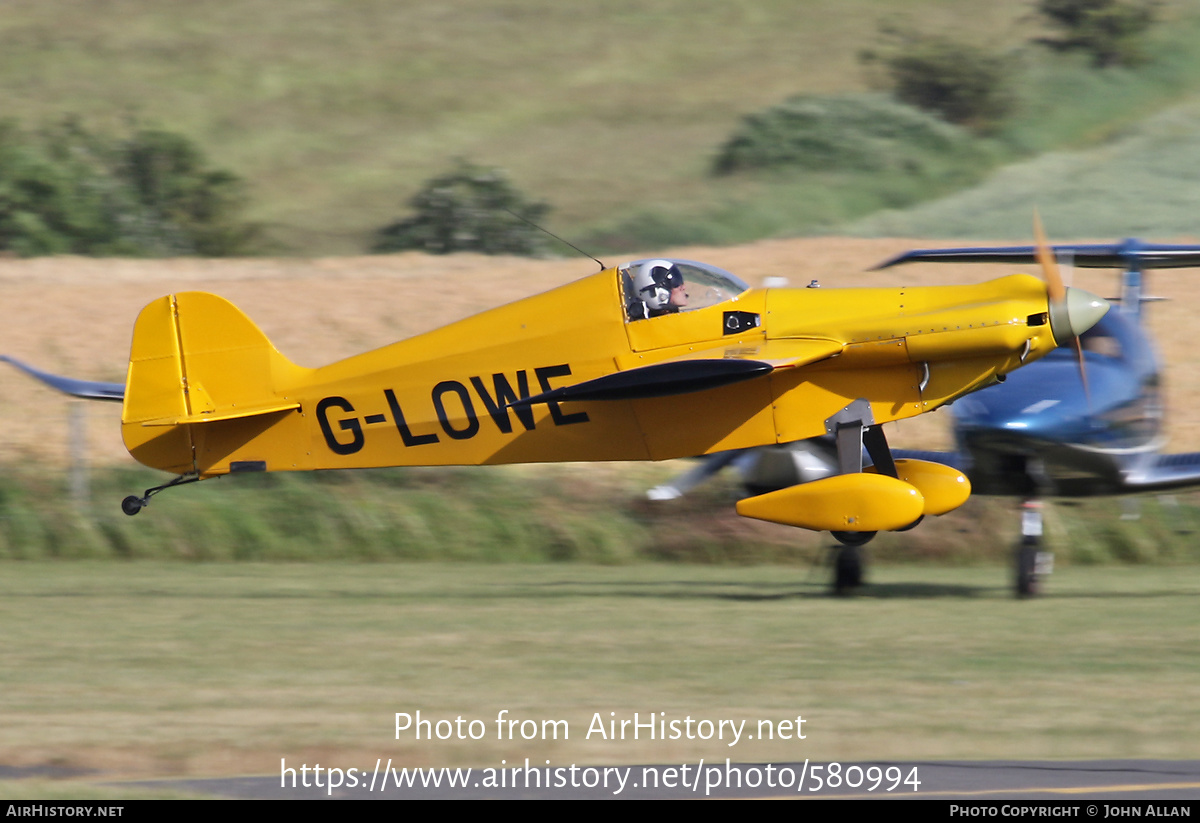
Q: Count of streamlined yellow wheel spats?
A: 2